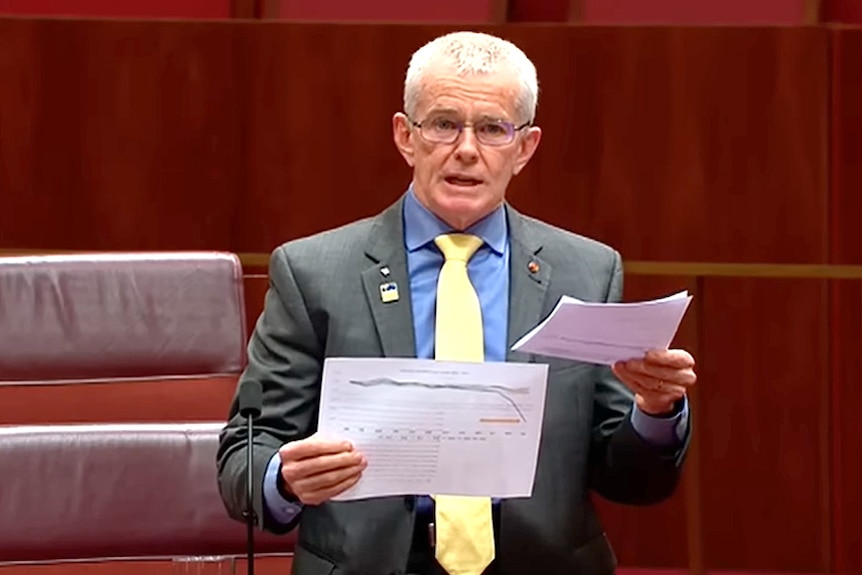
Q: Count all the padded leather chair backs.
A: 2